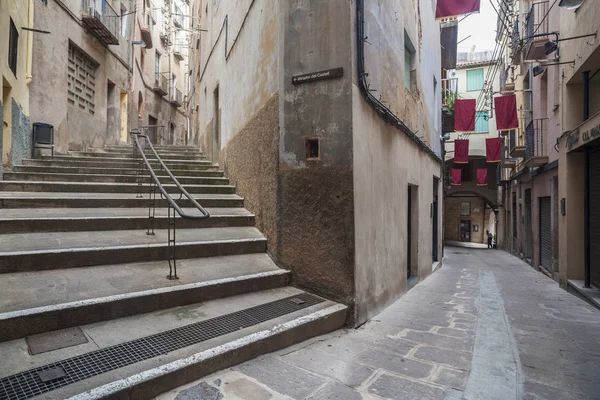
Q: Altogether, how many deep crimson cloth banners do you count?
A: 7